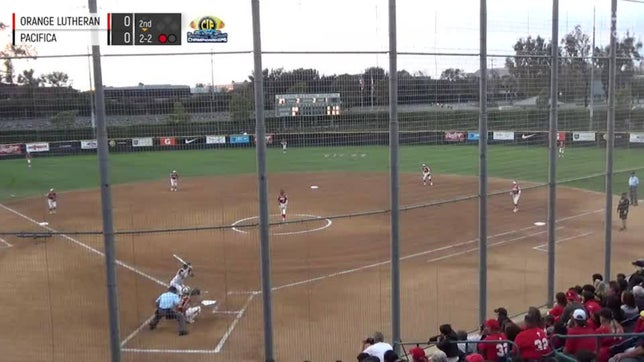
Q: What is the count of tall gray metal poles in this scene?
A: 6